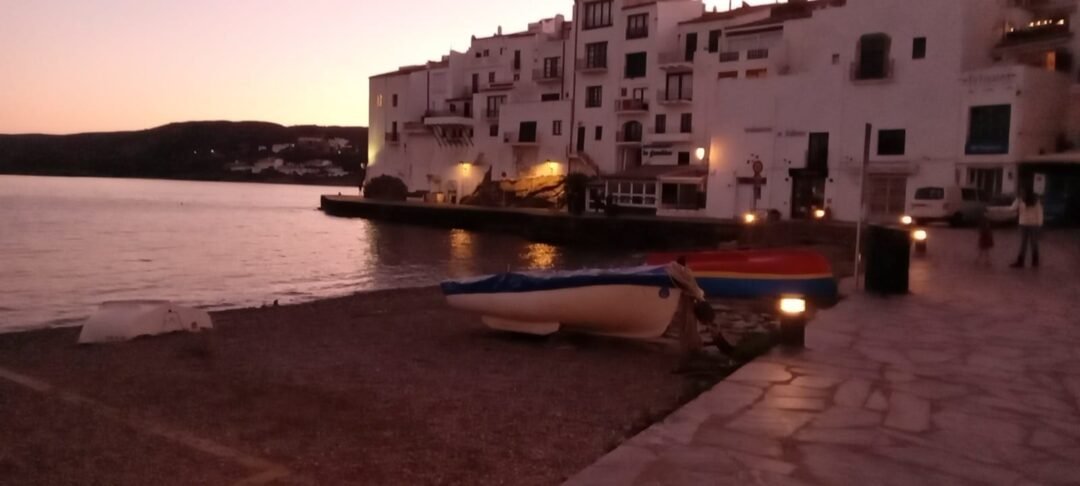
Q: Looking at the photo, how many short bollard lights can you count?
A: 5